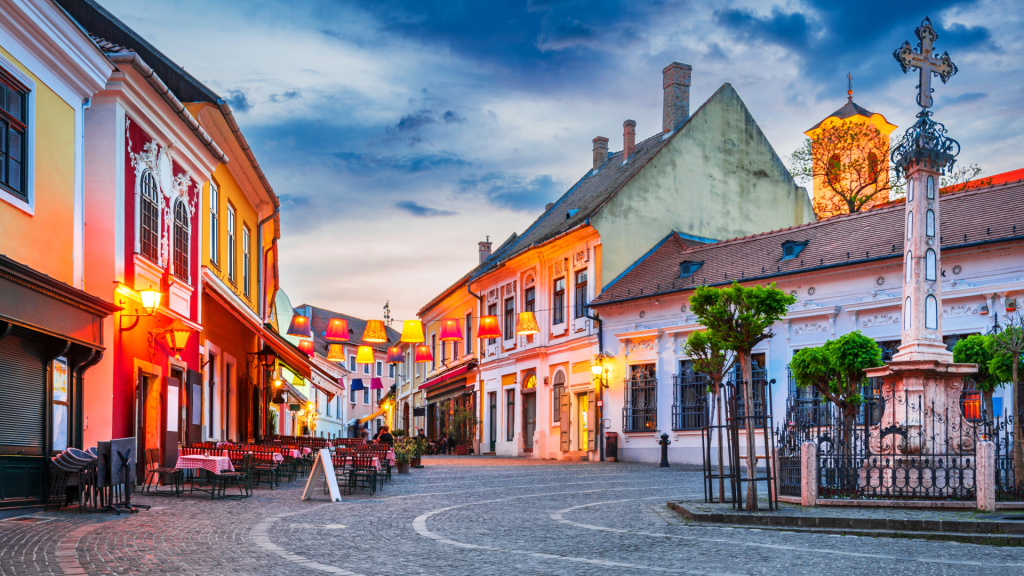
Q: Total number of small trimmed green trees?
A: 4